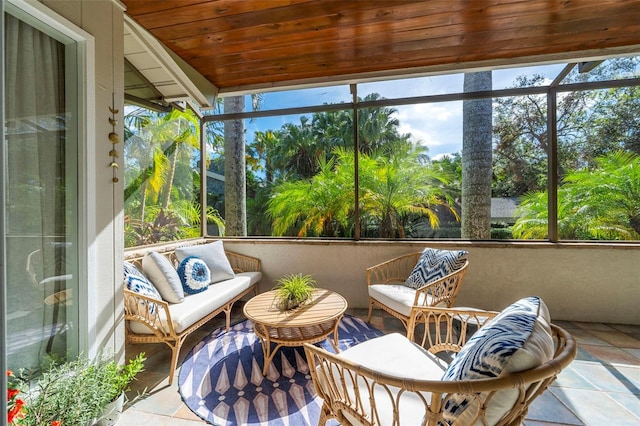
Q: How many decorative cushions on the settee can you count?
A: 4